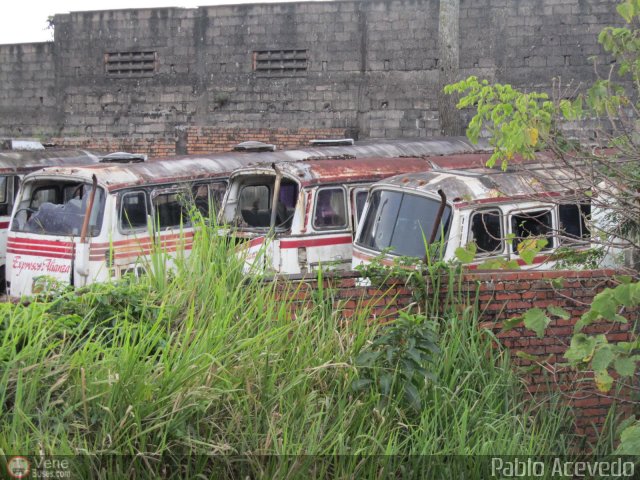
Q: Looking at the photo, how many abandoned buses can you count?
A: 4